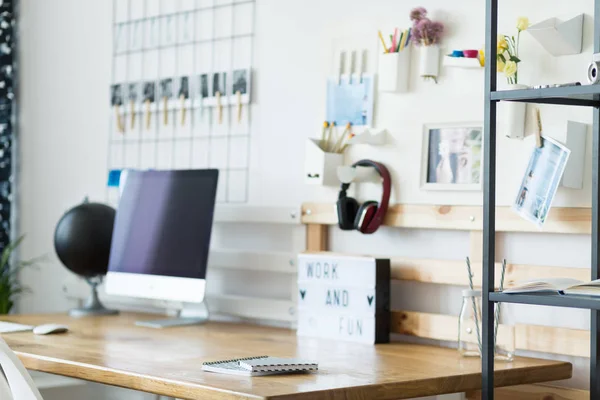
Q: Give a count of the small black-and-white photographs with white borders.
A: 8